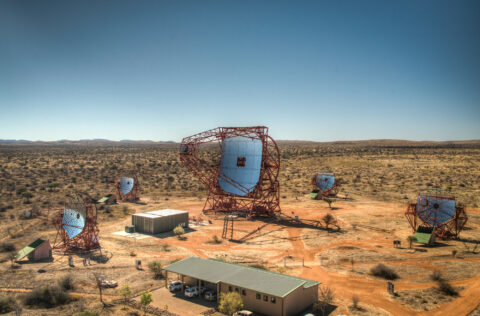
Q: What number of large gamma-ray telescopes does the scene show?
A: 5